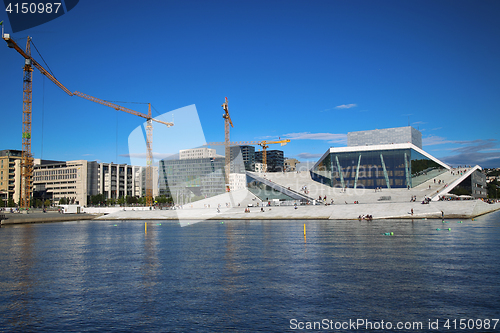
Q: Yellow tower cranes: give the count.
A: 4